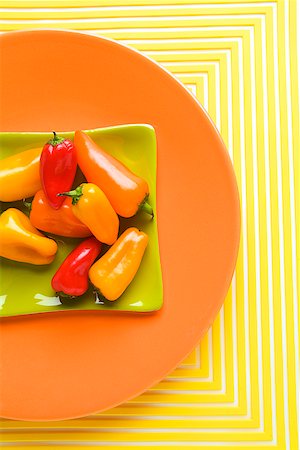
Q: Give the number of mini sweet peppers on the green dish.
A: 8